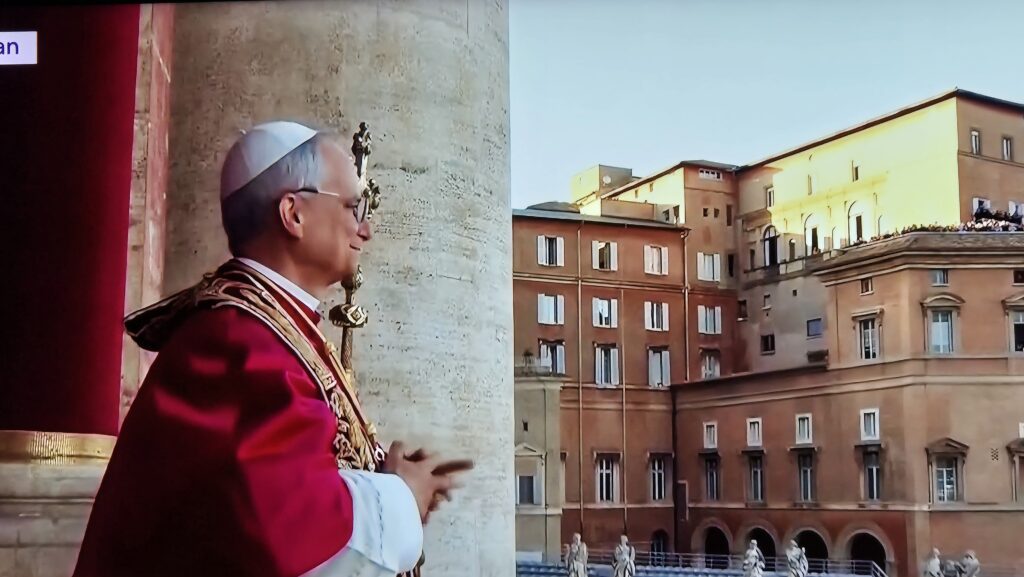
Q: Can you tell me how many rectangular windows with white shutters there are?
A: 12